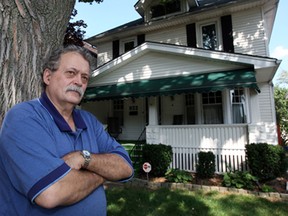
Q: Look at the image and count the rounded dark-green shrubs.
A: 3